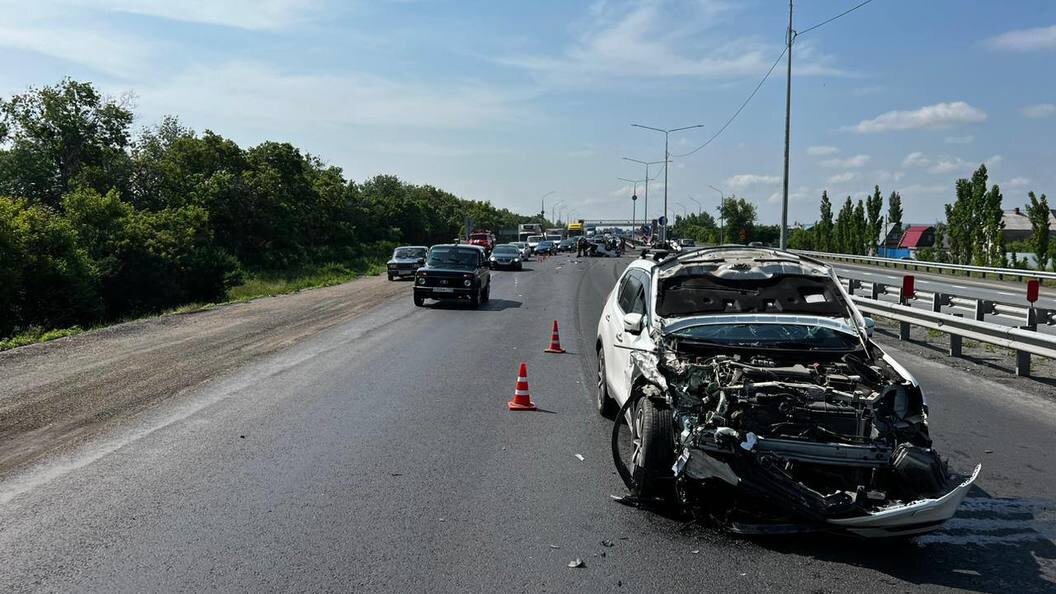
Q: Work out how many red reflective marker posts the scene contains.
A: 2